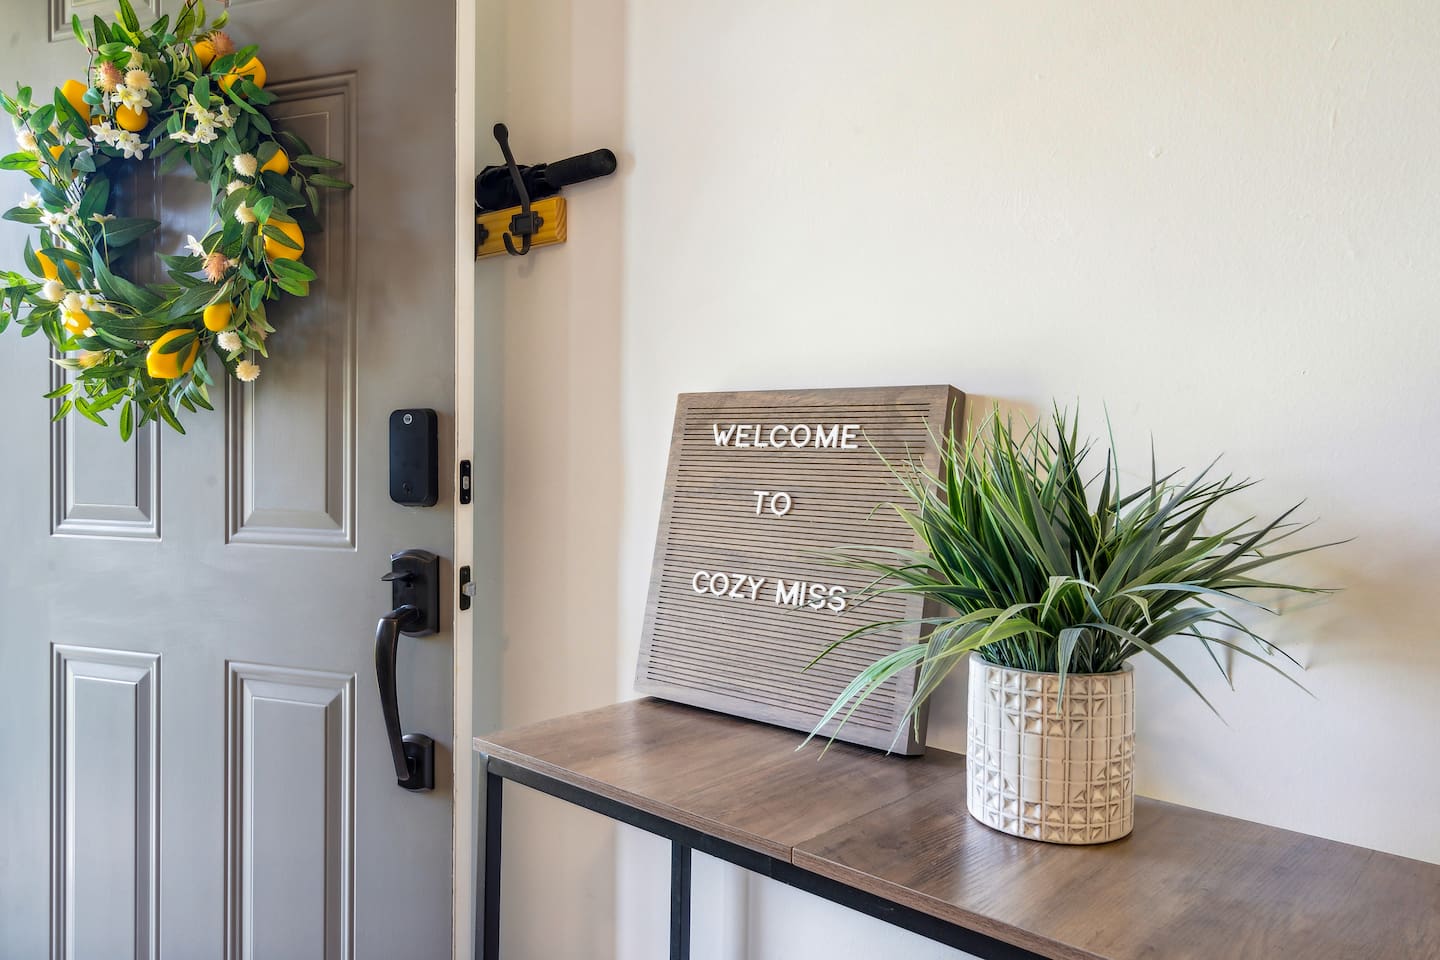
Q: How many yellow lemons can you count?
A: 11